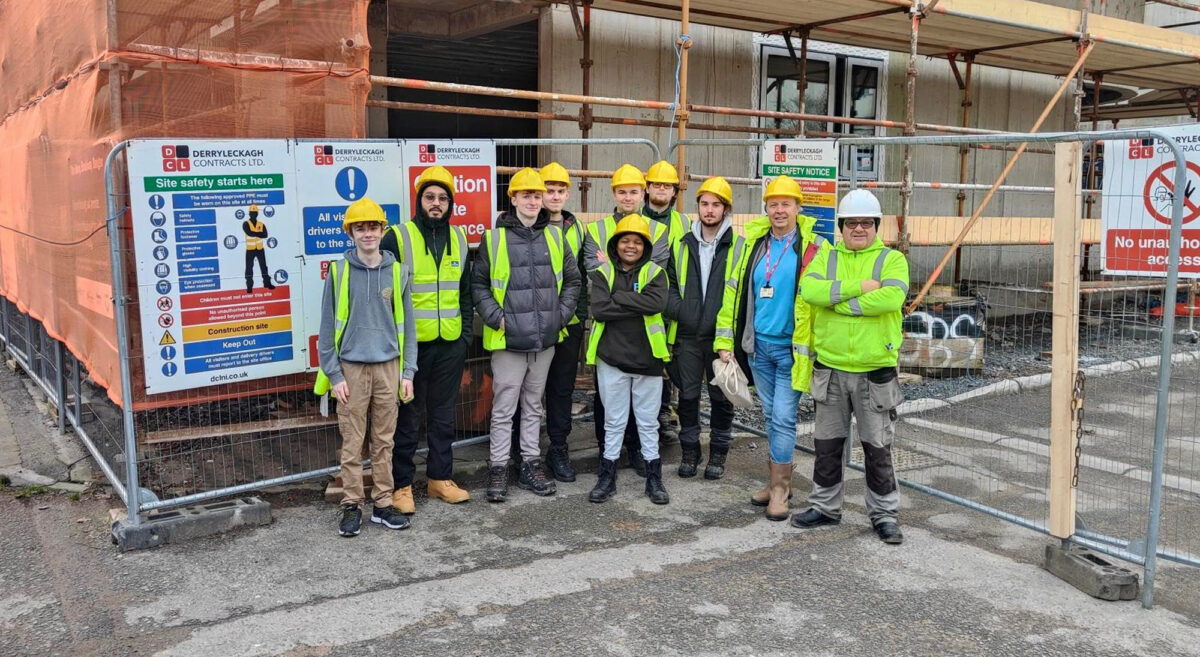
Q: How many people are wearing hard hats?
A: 10